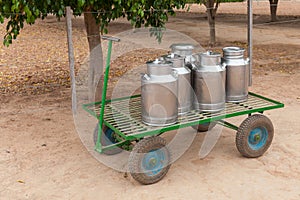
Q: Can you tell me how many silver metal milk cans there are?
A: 5